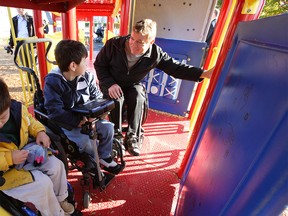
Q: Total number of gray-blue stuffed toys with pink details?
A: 1